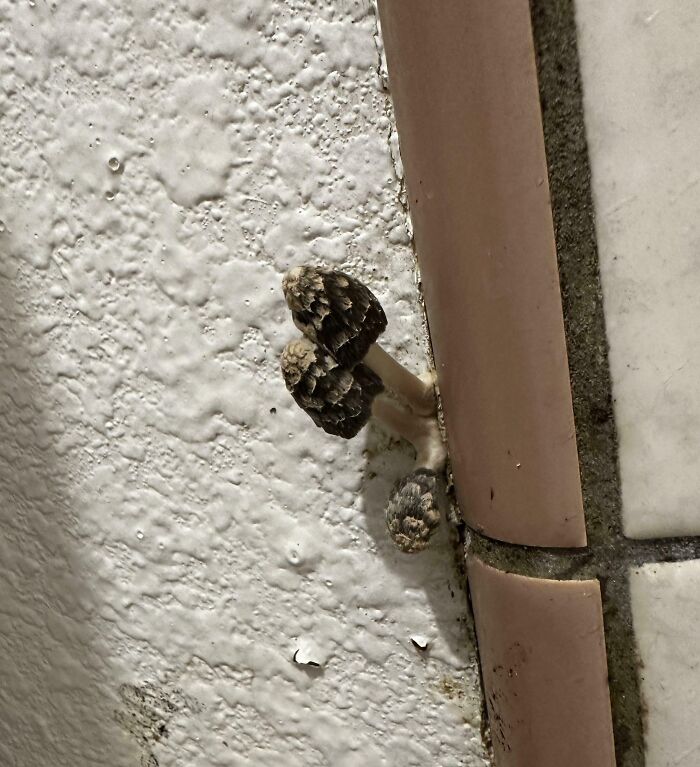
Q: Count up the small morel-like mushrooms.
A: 3